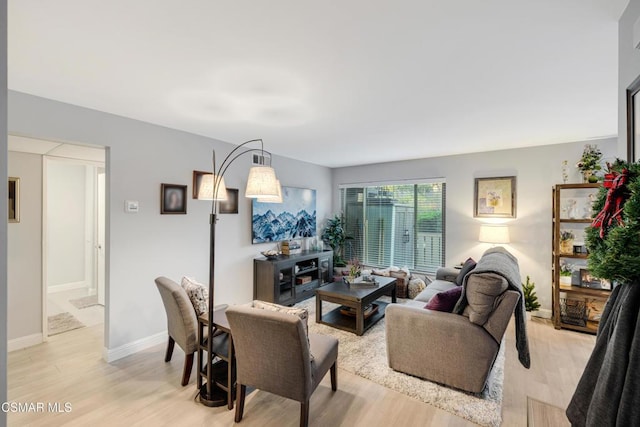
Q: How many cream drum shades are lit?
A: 4